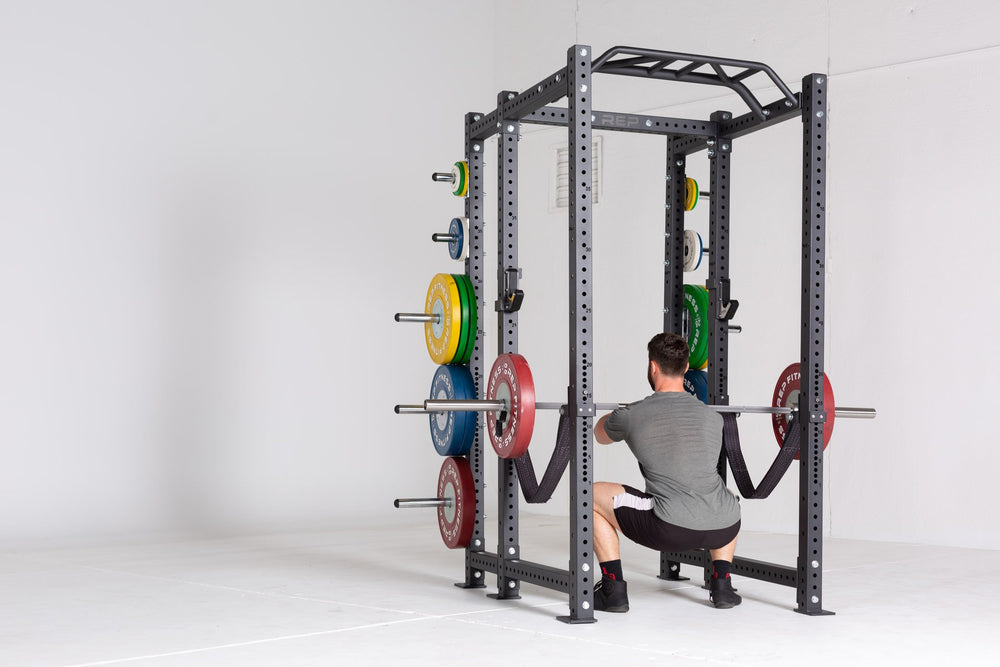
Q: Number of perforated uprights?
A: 6